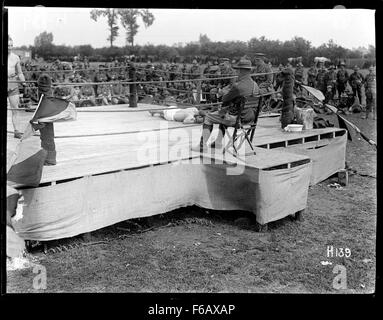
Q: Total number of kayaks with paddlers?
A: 0